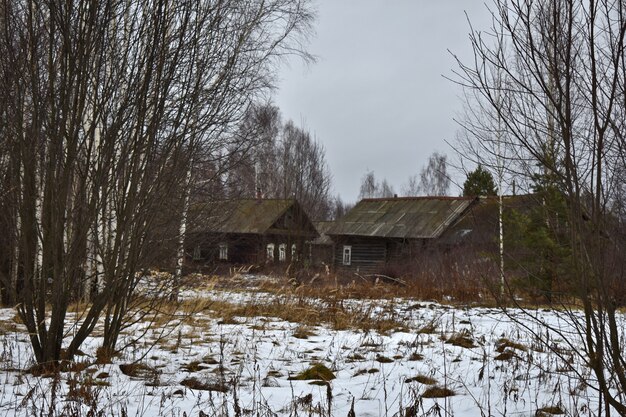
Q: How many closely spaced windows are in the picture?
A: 3